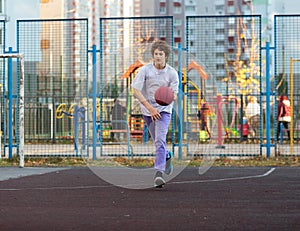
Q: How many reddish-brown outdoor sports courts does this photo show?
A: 1